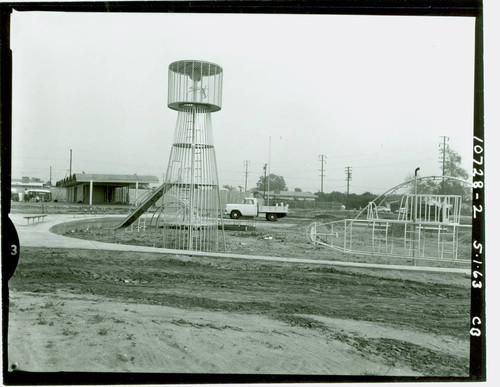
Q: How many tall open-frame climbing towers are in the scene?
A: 1